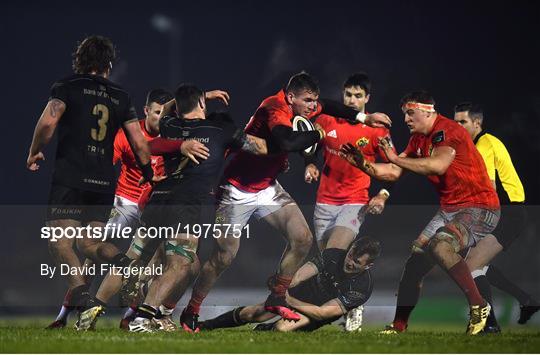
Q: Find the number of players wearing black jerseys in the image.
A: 3